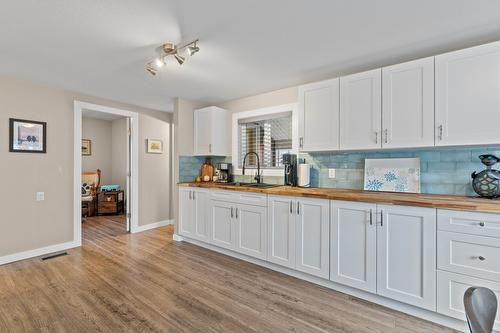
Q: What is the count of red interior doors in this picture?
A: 0